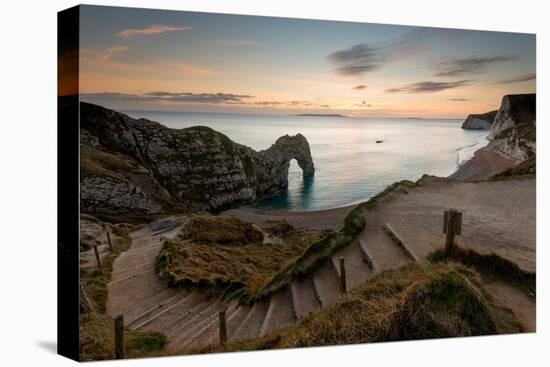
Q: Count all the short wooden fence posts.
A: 5